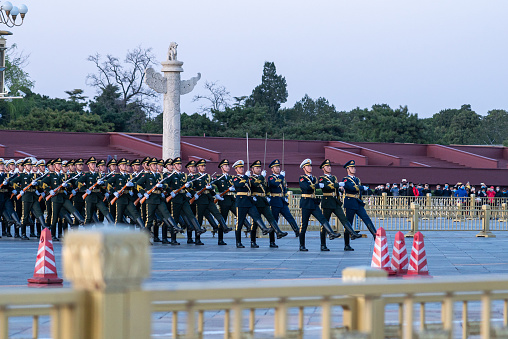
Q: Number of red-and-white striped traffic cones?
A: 4